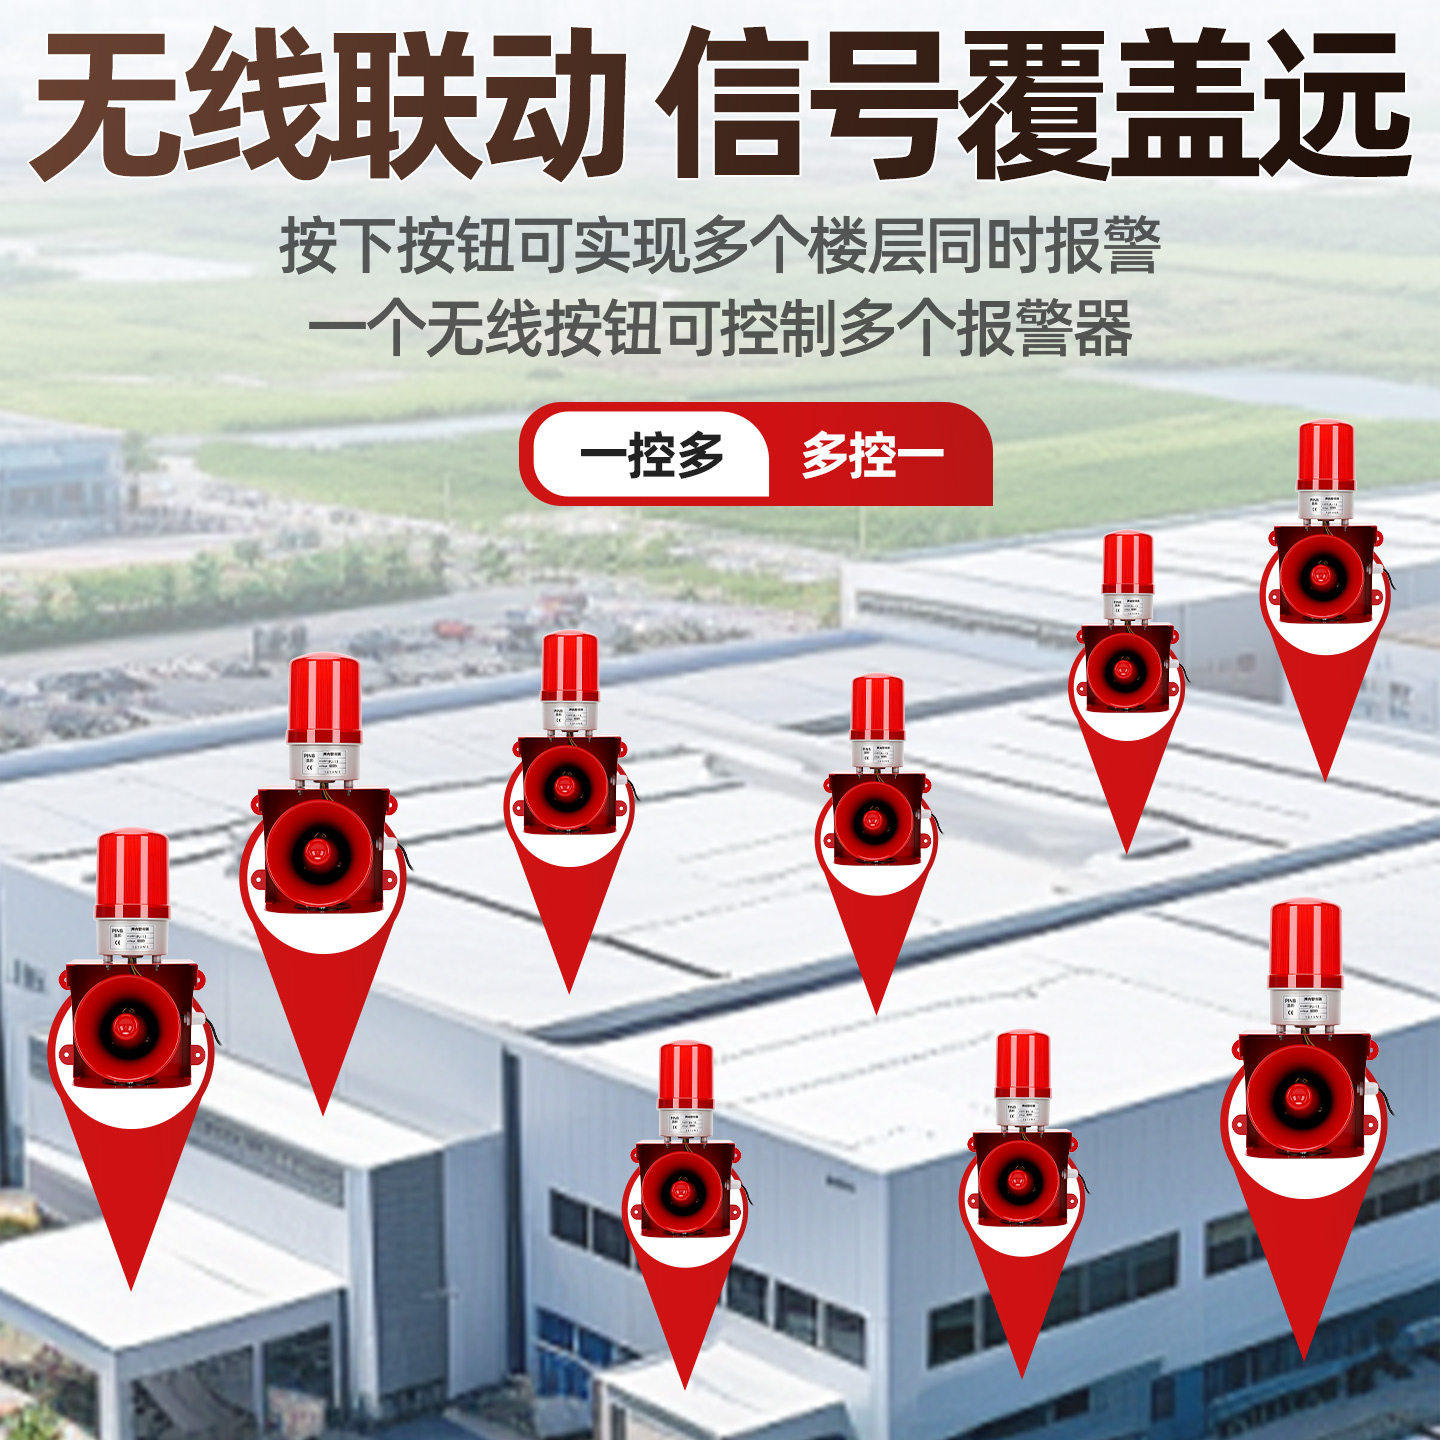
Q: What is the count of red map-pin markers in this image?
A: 9